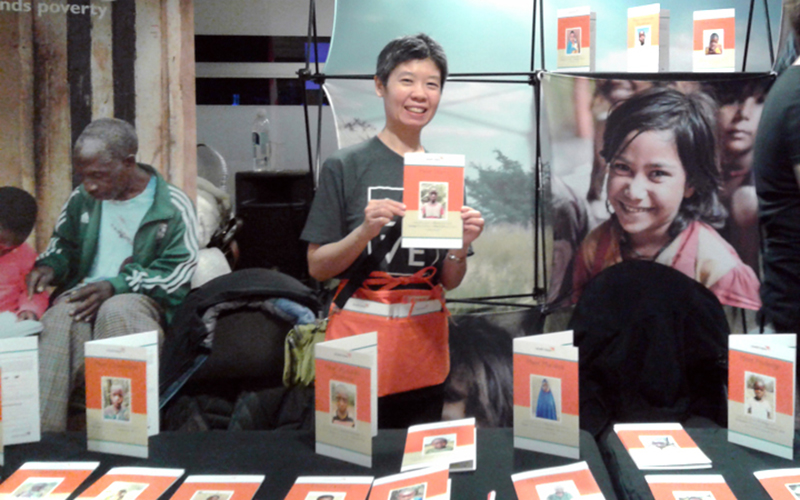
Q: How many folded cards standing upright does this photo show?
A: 8